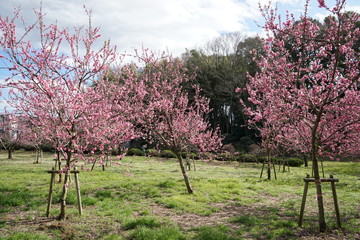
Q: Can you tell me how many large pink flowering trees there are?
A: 3